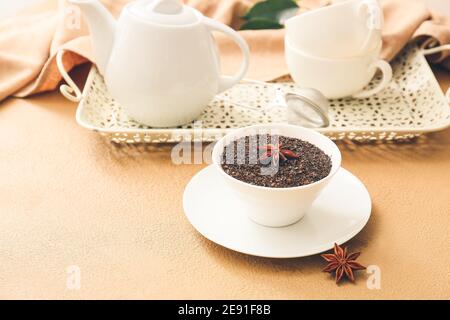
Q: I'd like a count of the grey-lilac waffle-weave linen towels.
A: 0